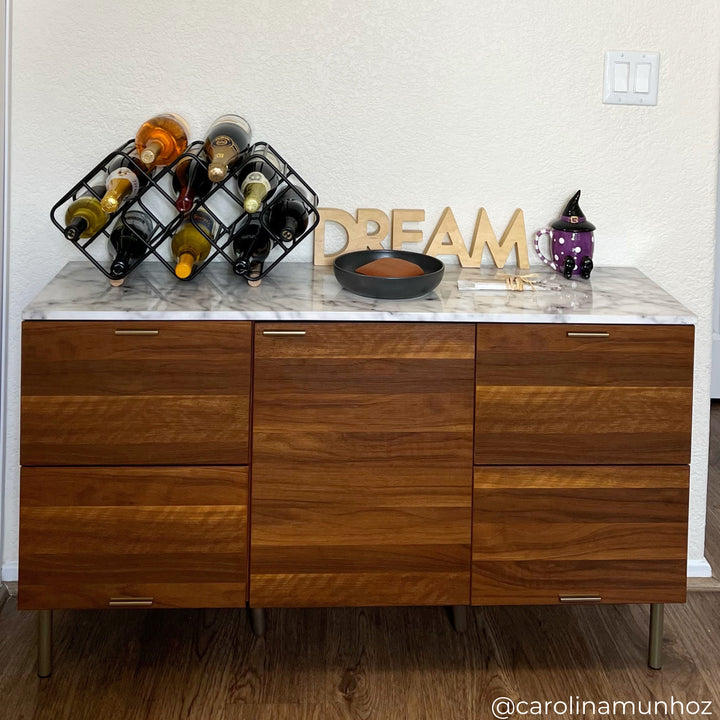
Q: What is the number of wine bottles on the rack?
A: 10